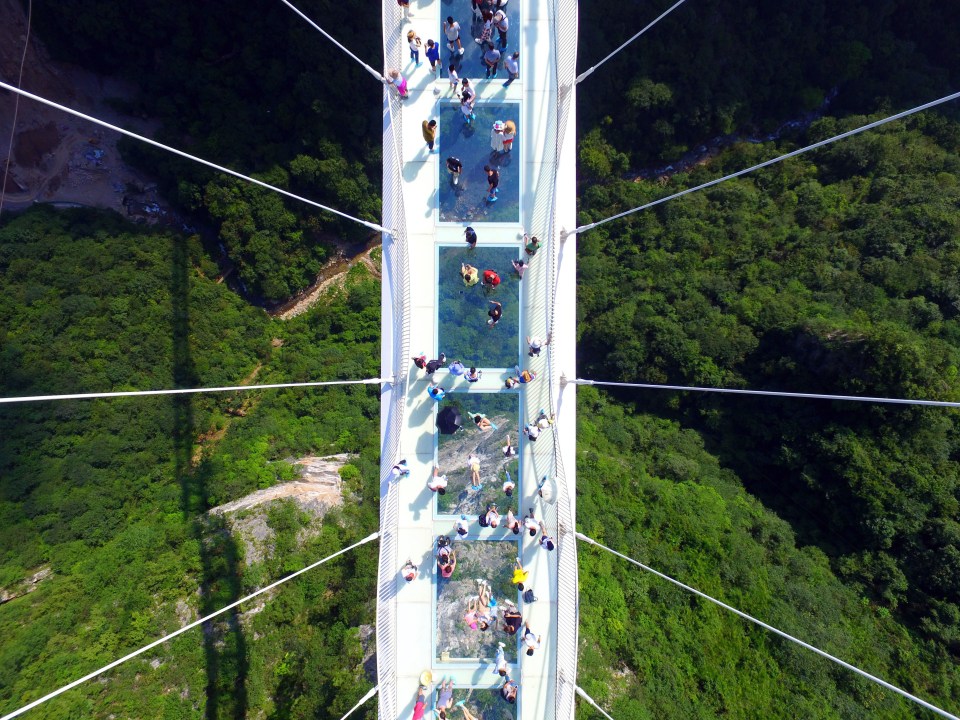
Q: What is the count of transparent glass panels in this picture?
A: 6